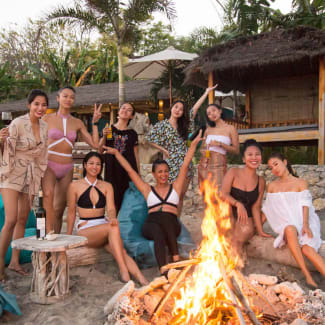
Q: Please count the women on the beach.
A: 9